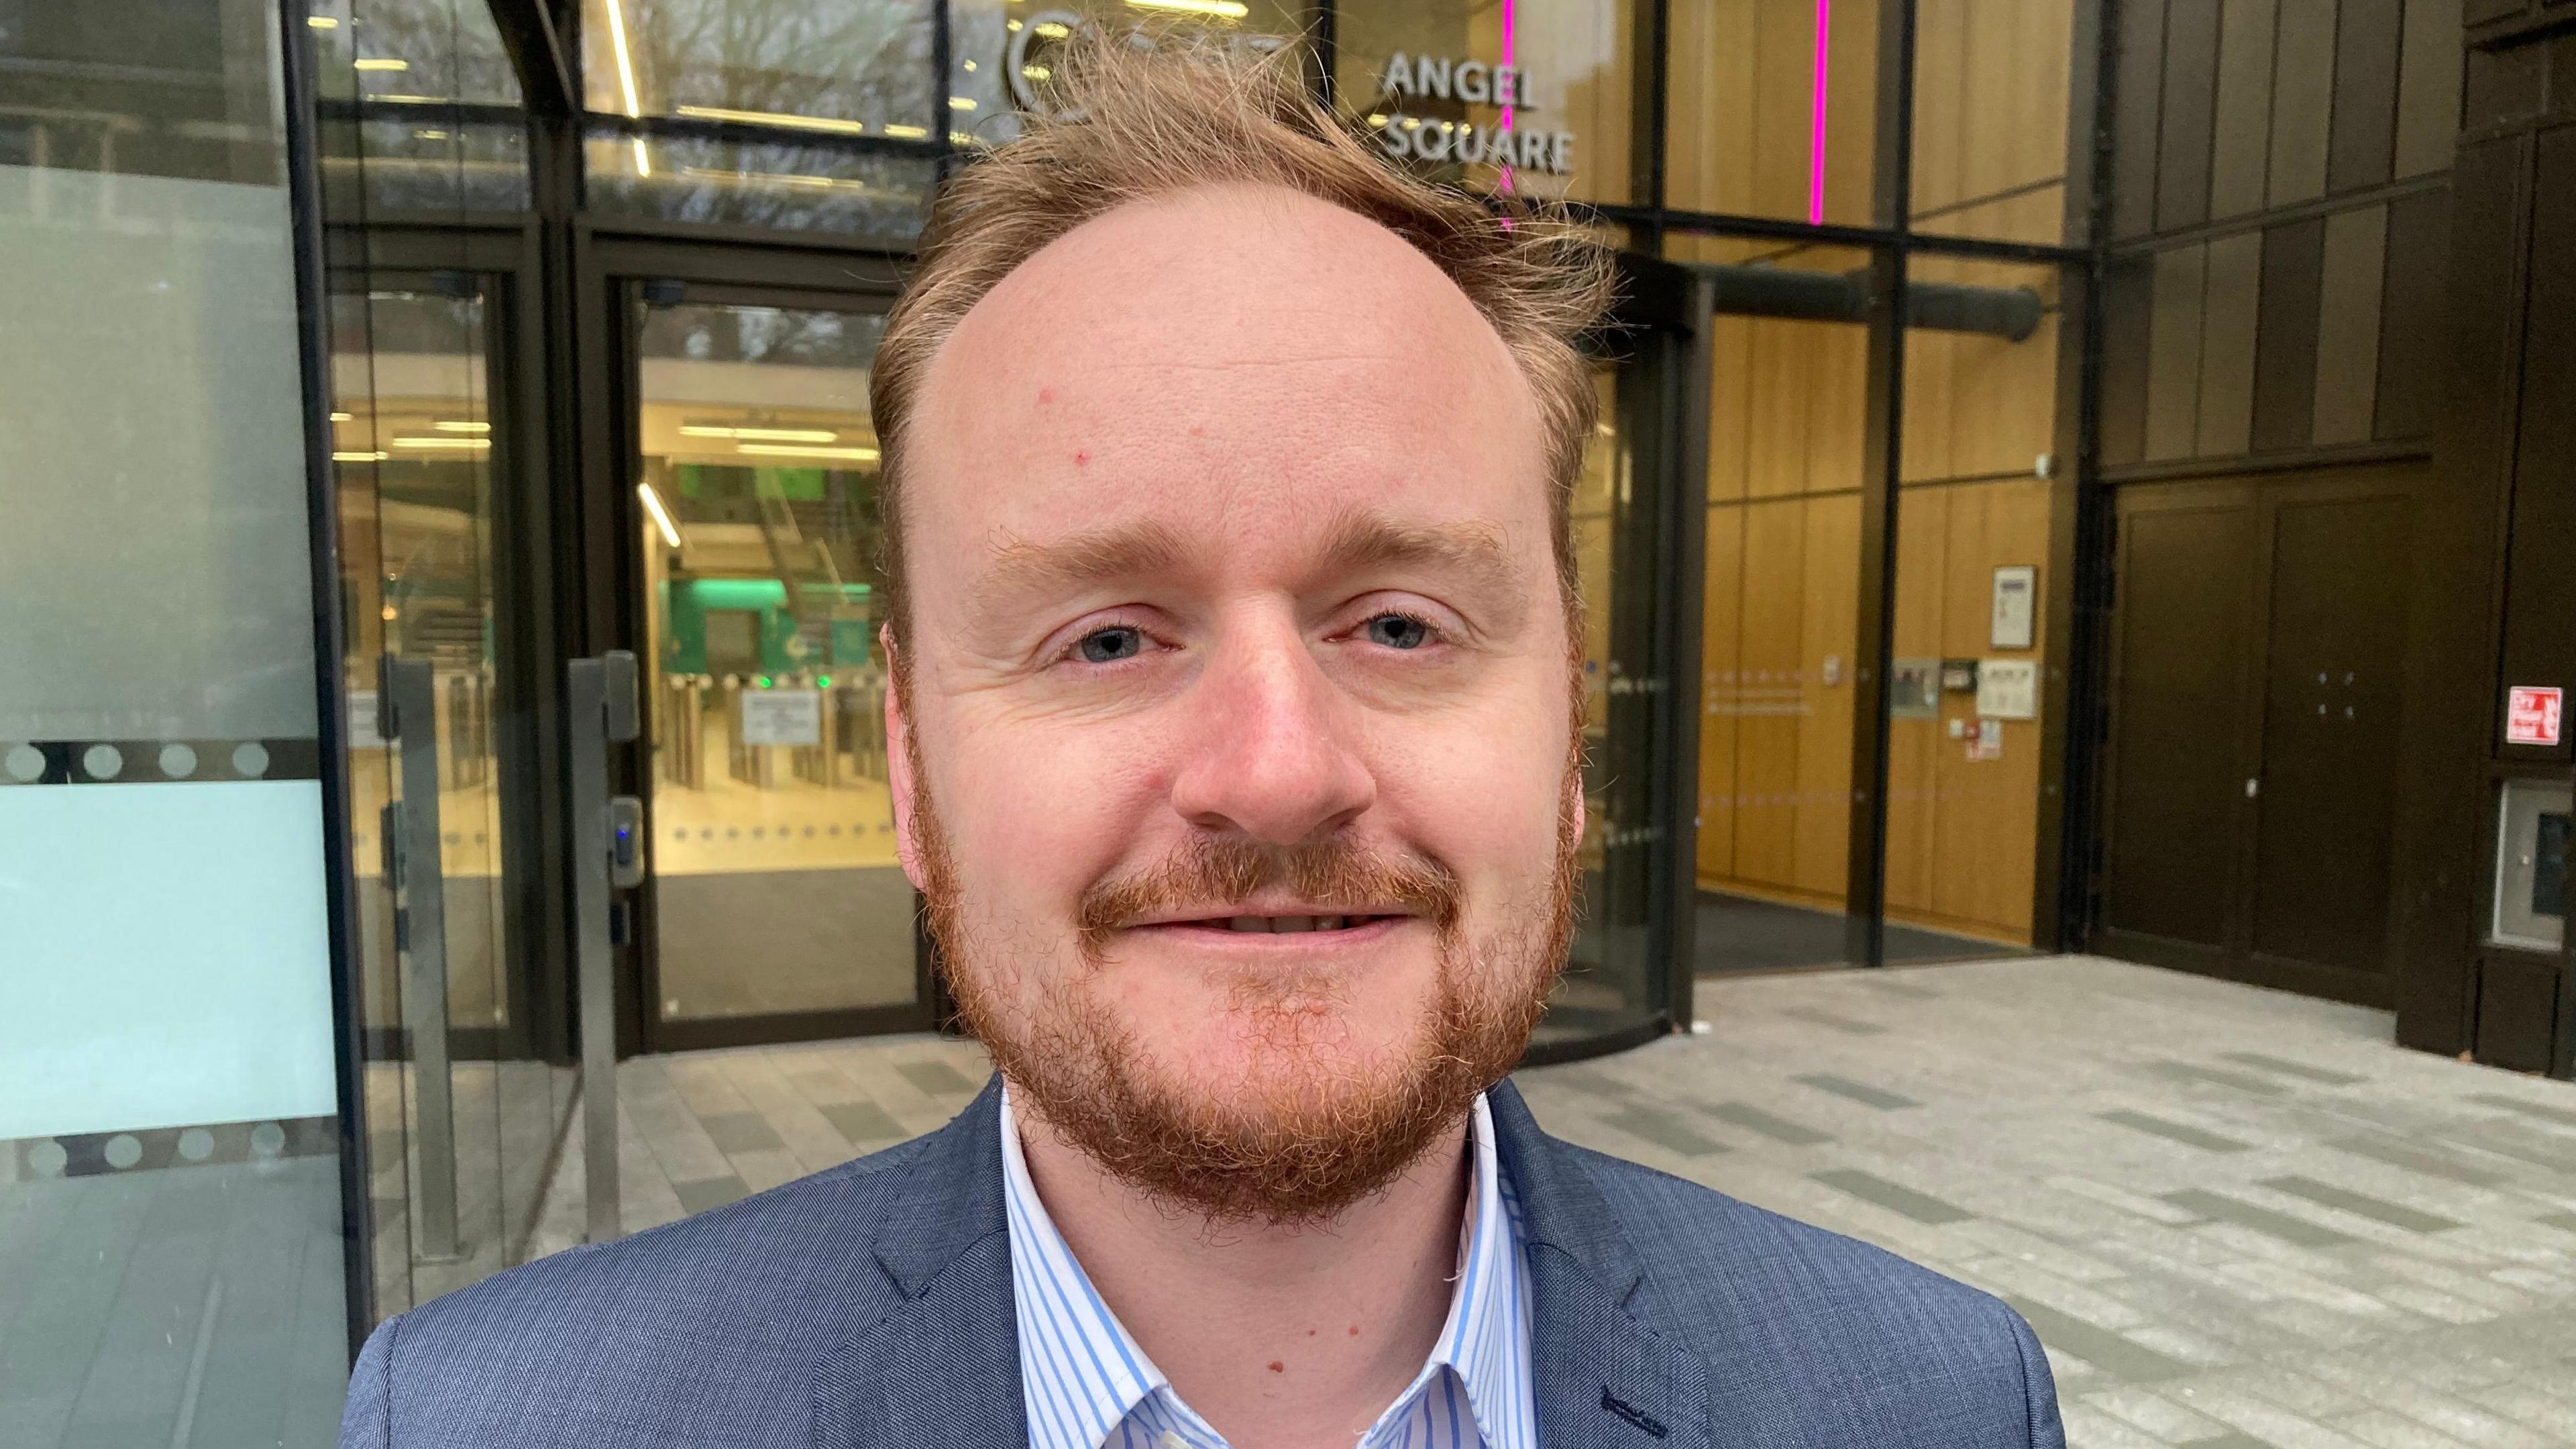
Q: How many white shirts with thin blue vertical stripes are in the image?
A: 1